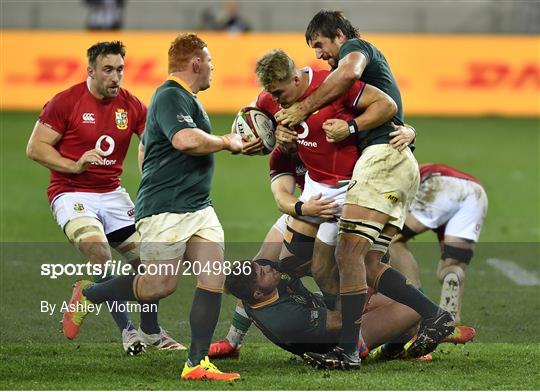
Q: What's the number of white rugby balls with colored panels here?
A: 1